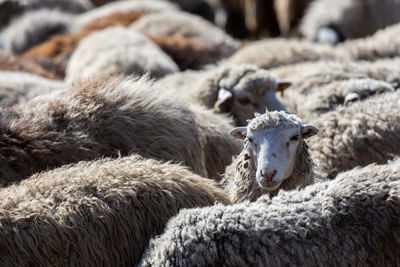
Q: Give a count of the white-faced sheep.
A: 2